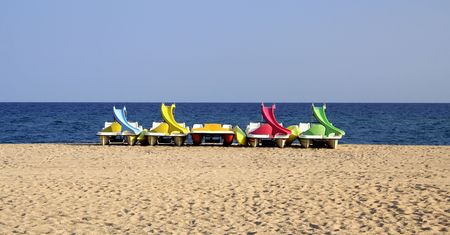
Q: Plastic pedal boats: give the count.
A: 5